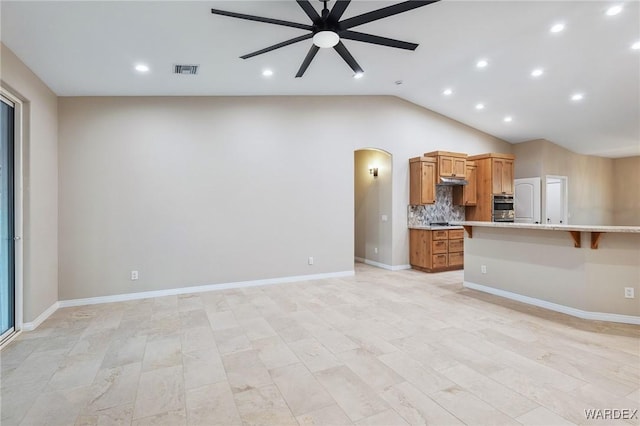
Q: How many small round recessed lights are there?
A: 12